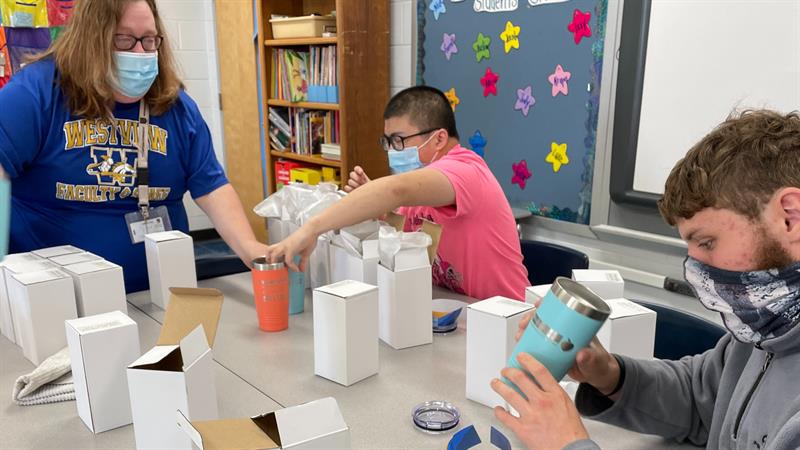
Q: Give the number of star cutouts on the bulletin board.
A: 12